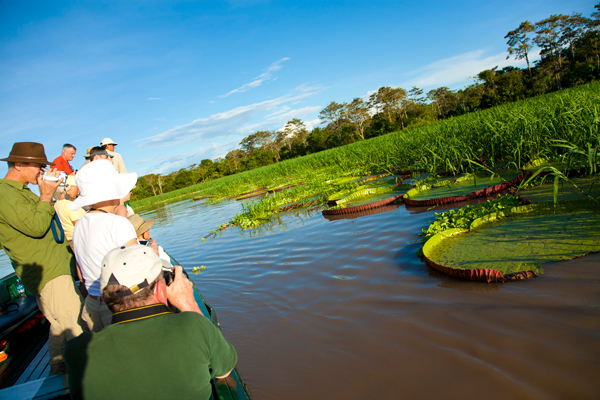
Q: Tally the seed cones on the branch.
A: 0